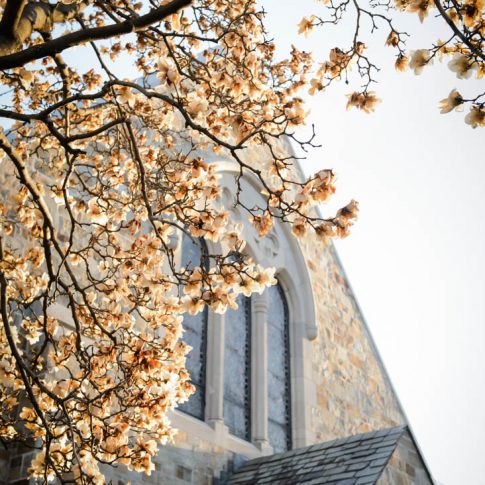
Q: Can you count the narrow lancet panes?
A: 3